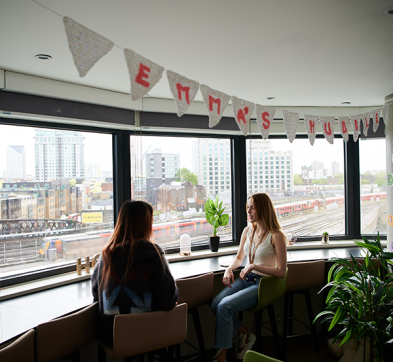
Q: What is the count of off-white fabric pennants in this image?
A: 14